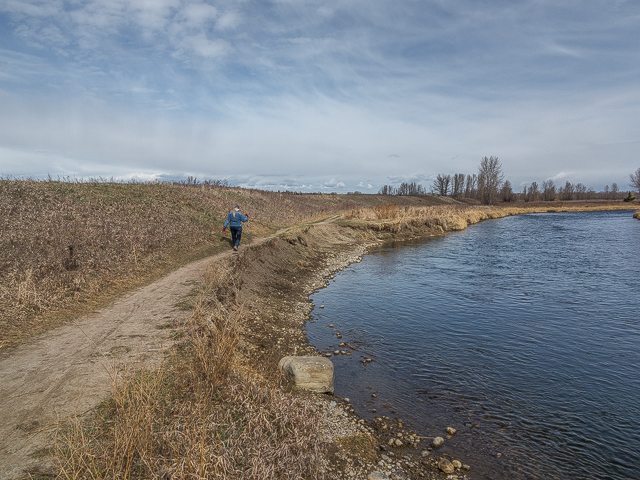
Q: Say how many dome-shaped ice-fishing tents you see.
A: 0